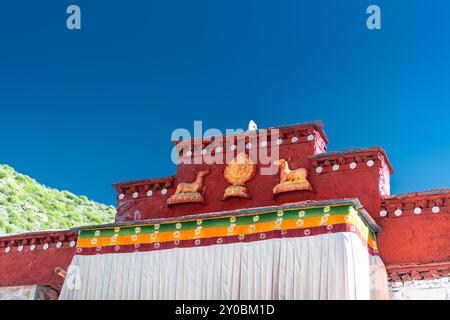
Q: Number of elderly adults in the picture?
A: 0